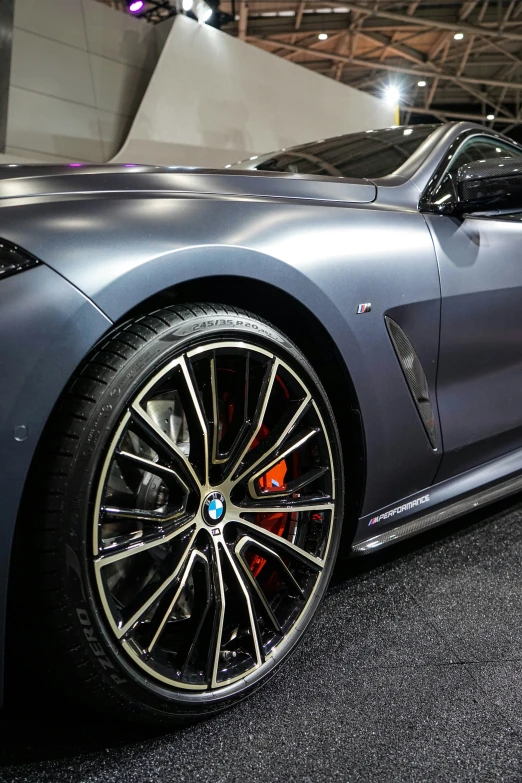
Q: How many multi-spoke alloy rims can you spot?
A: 1